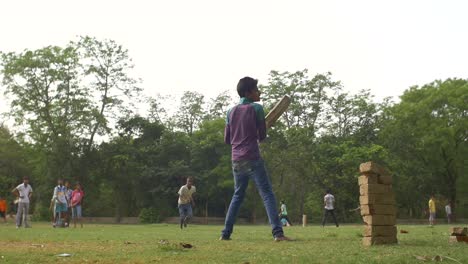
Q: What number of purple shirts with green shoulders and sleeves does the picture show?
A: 1